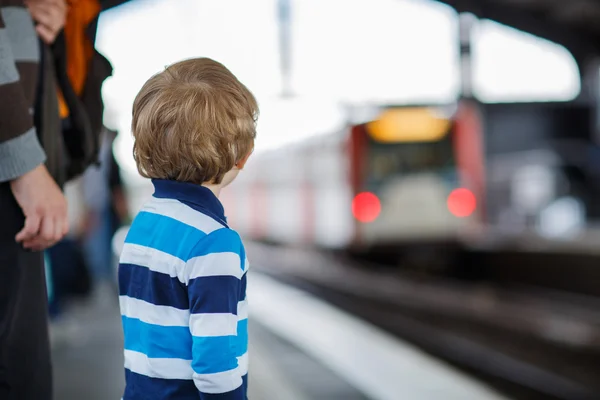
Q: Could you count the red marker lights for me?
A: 2